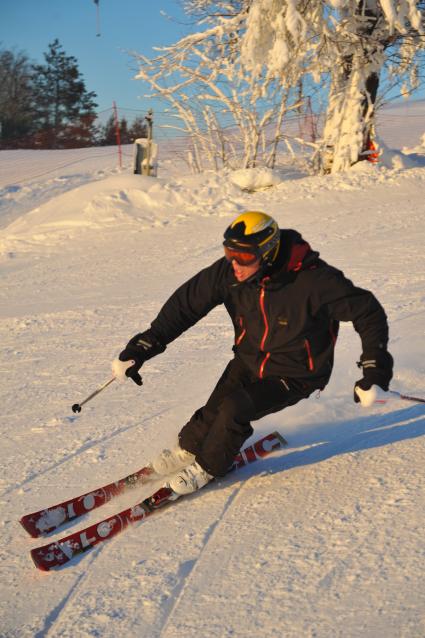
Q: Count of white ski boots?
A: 2